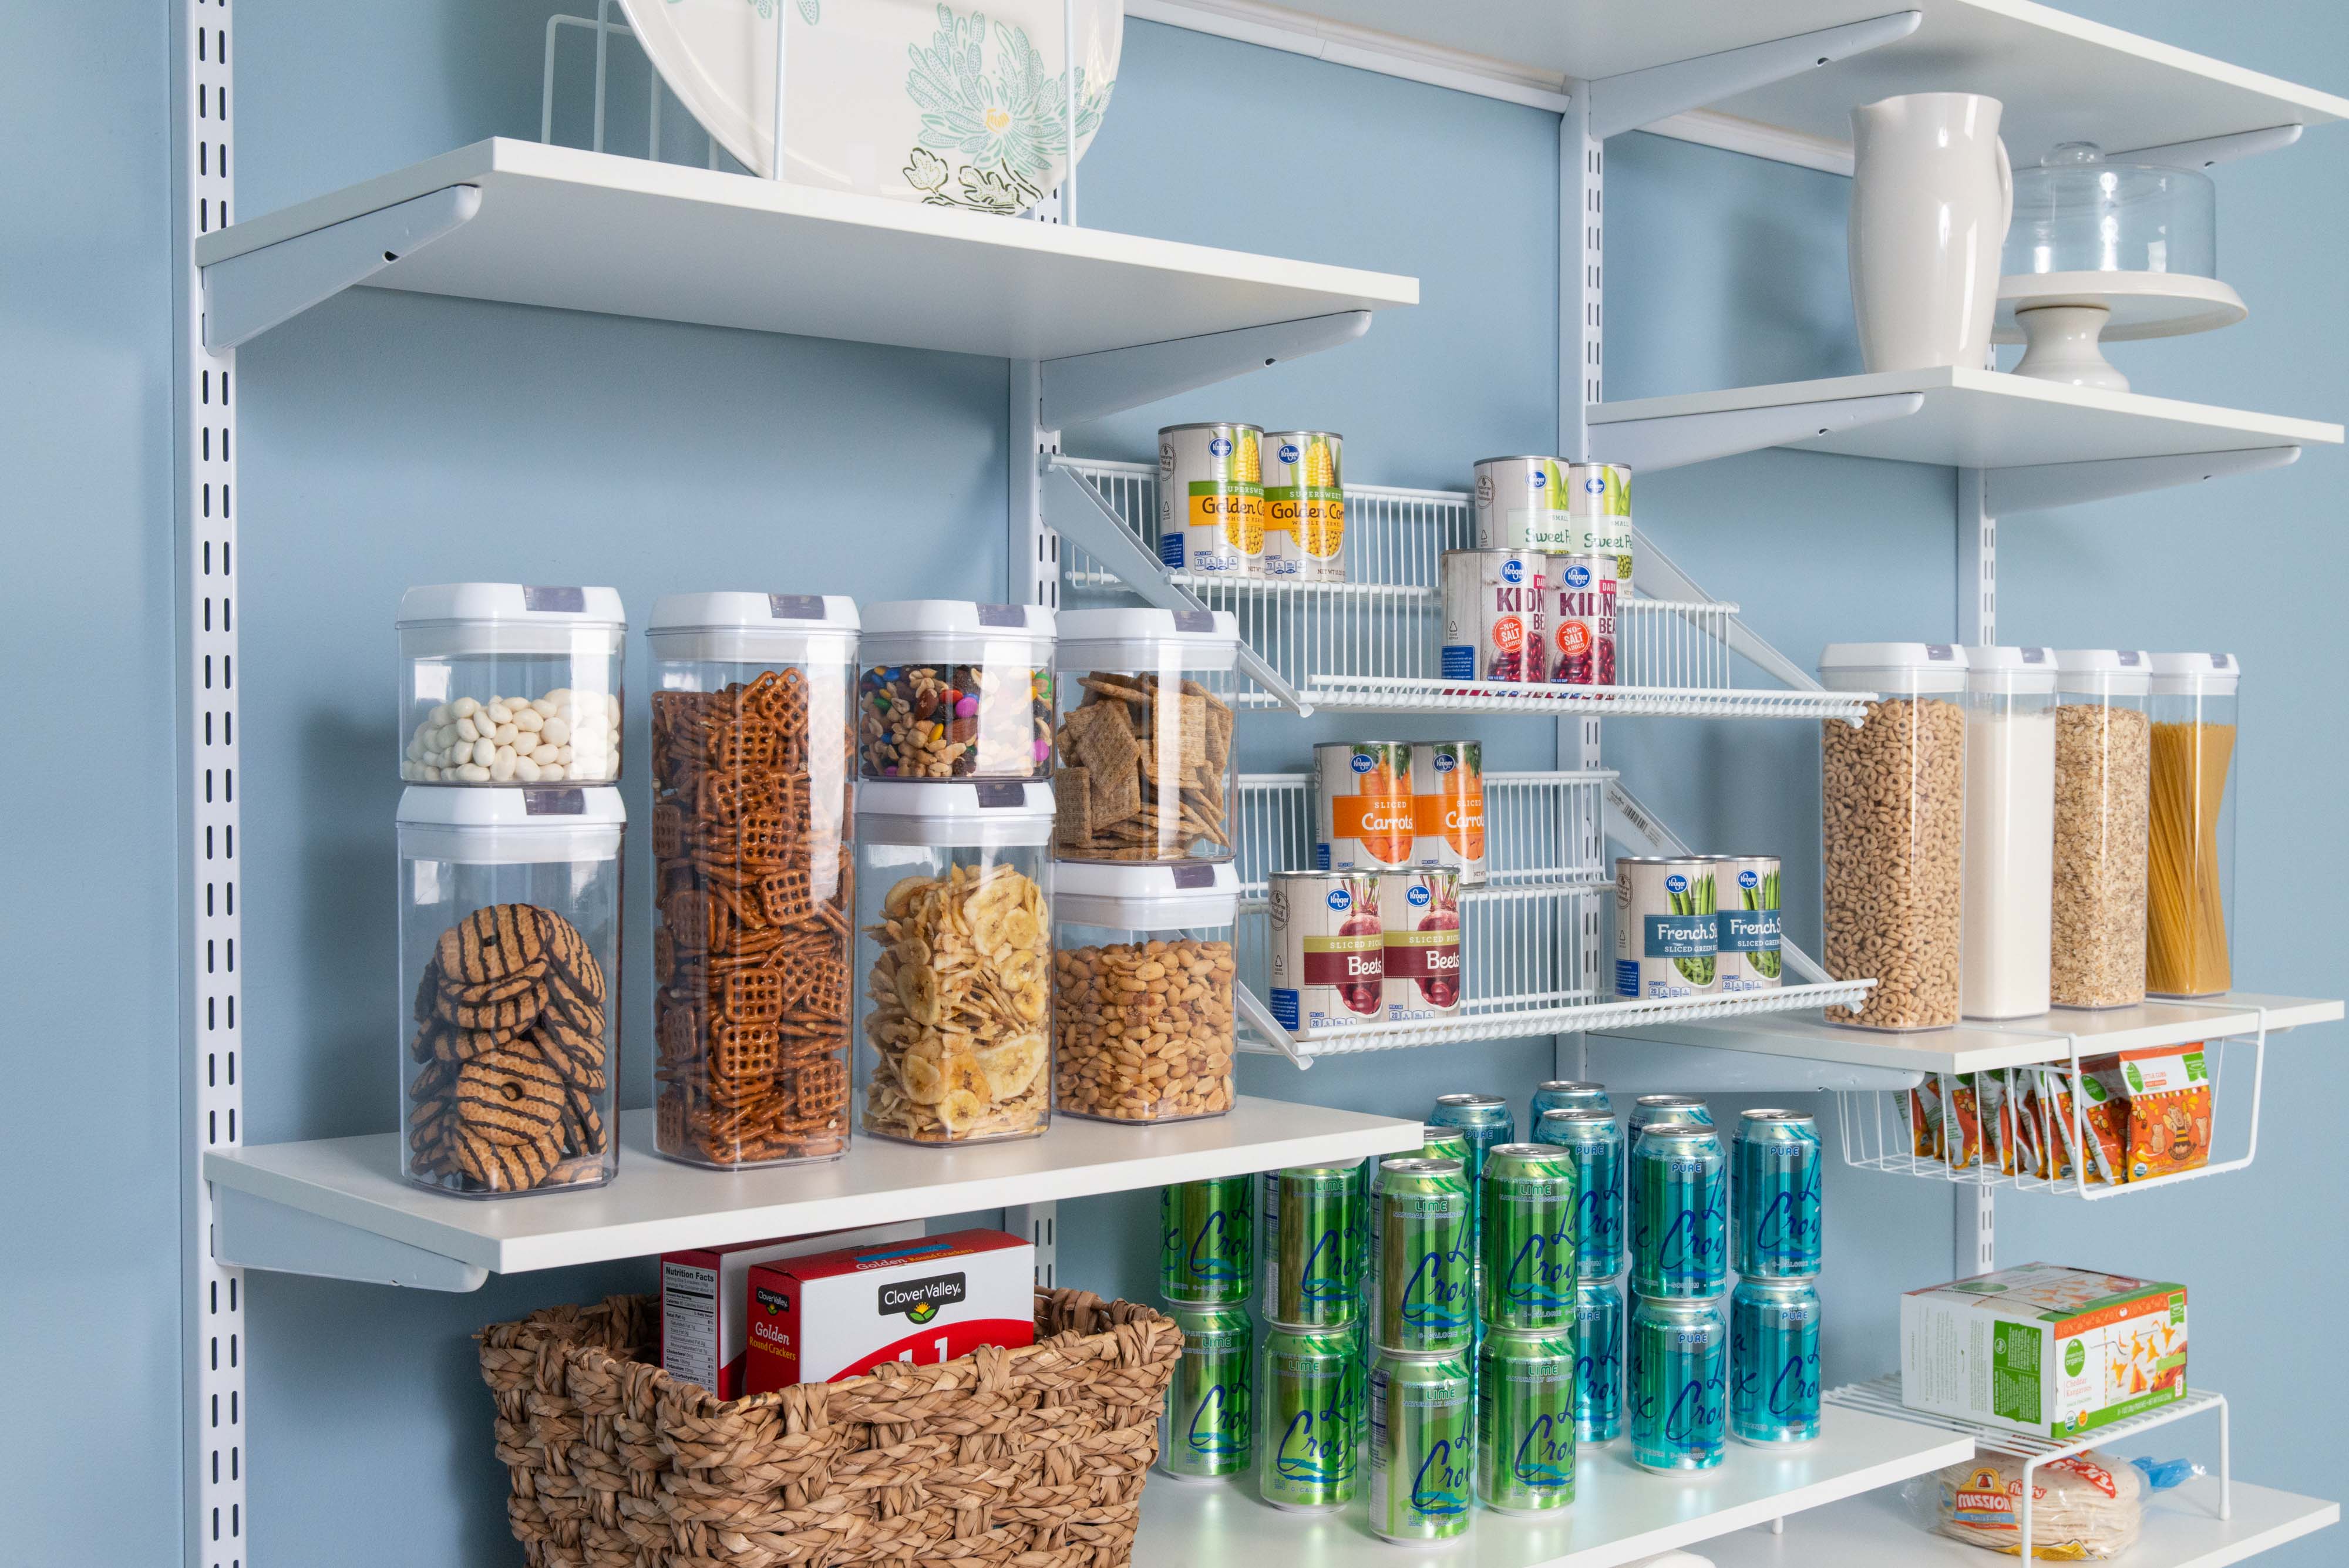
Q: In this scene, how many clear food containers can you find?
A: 11